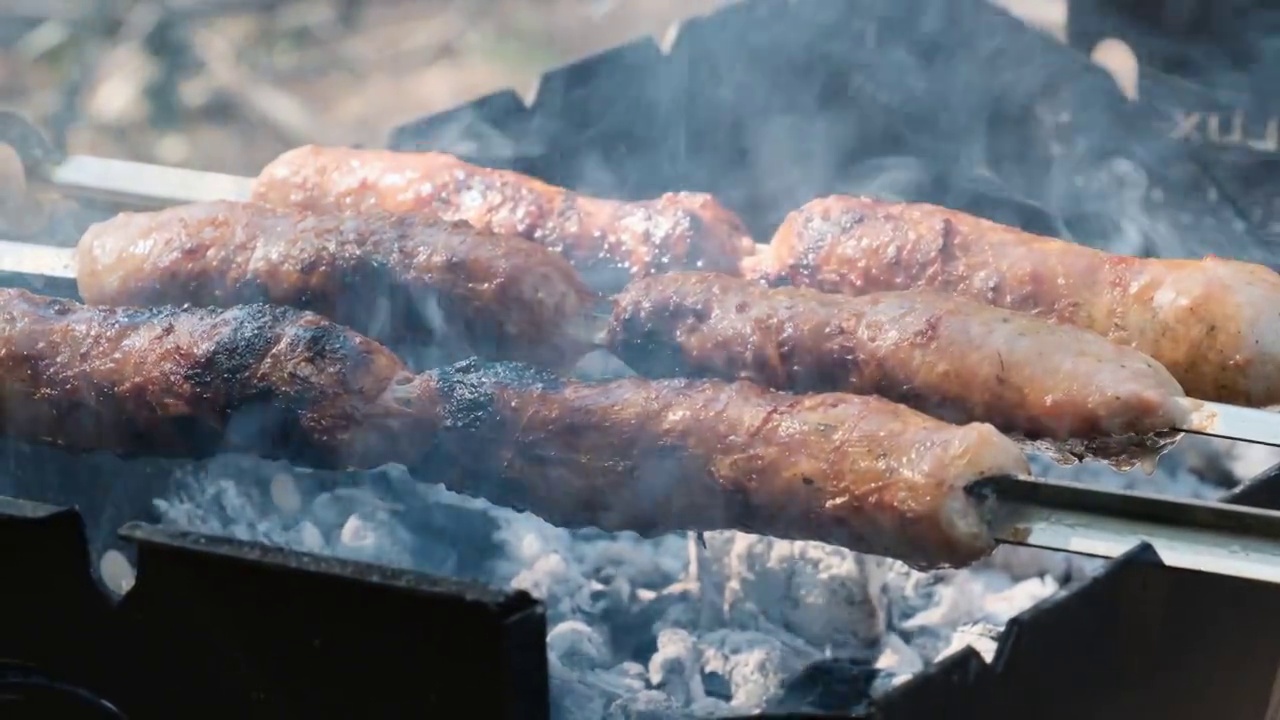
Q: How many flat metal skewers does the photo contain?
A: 3